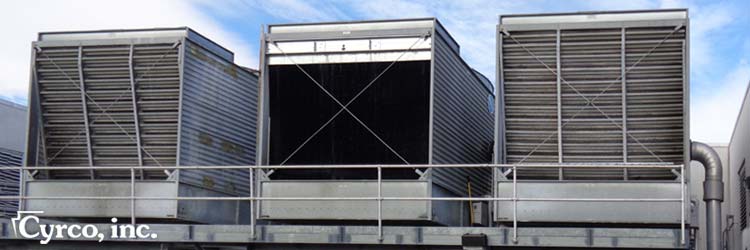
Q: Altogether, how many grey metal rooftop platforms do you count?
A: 1